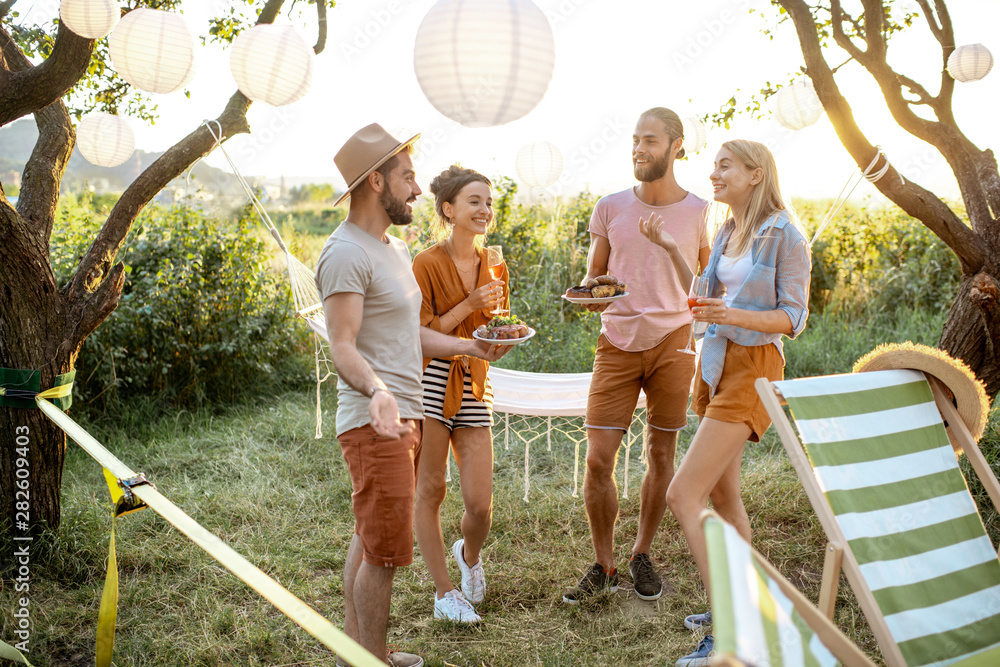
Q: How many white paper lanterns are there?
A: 9